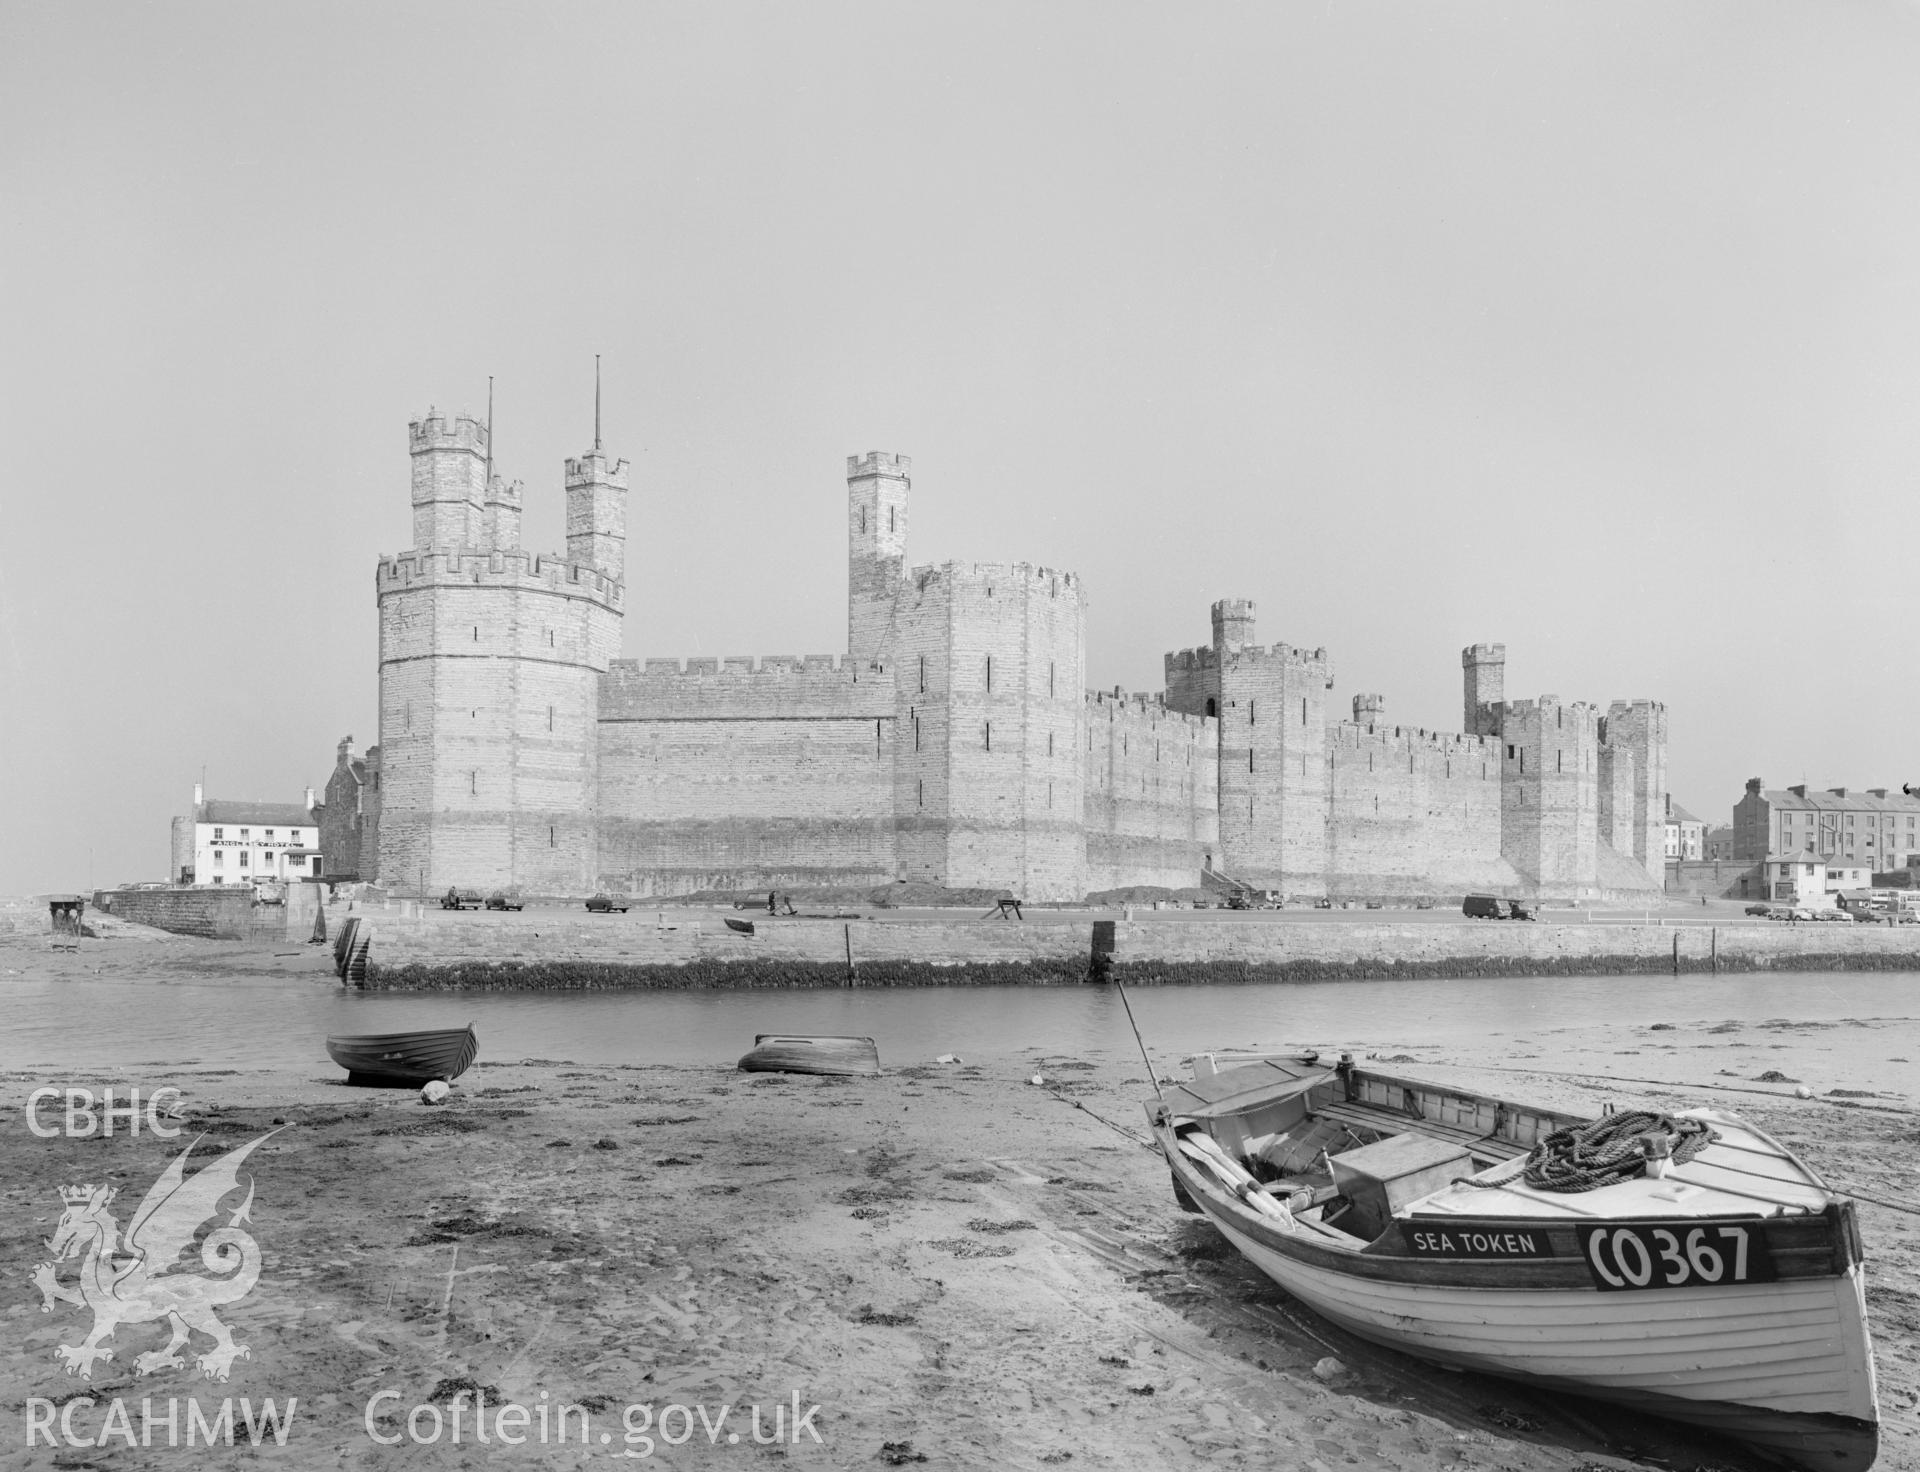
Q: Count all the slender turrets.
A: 7